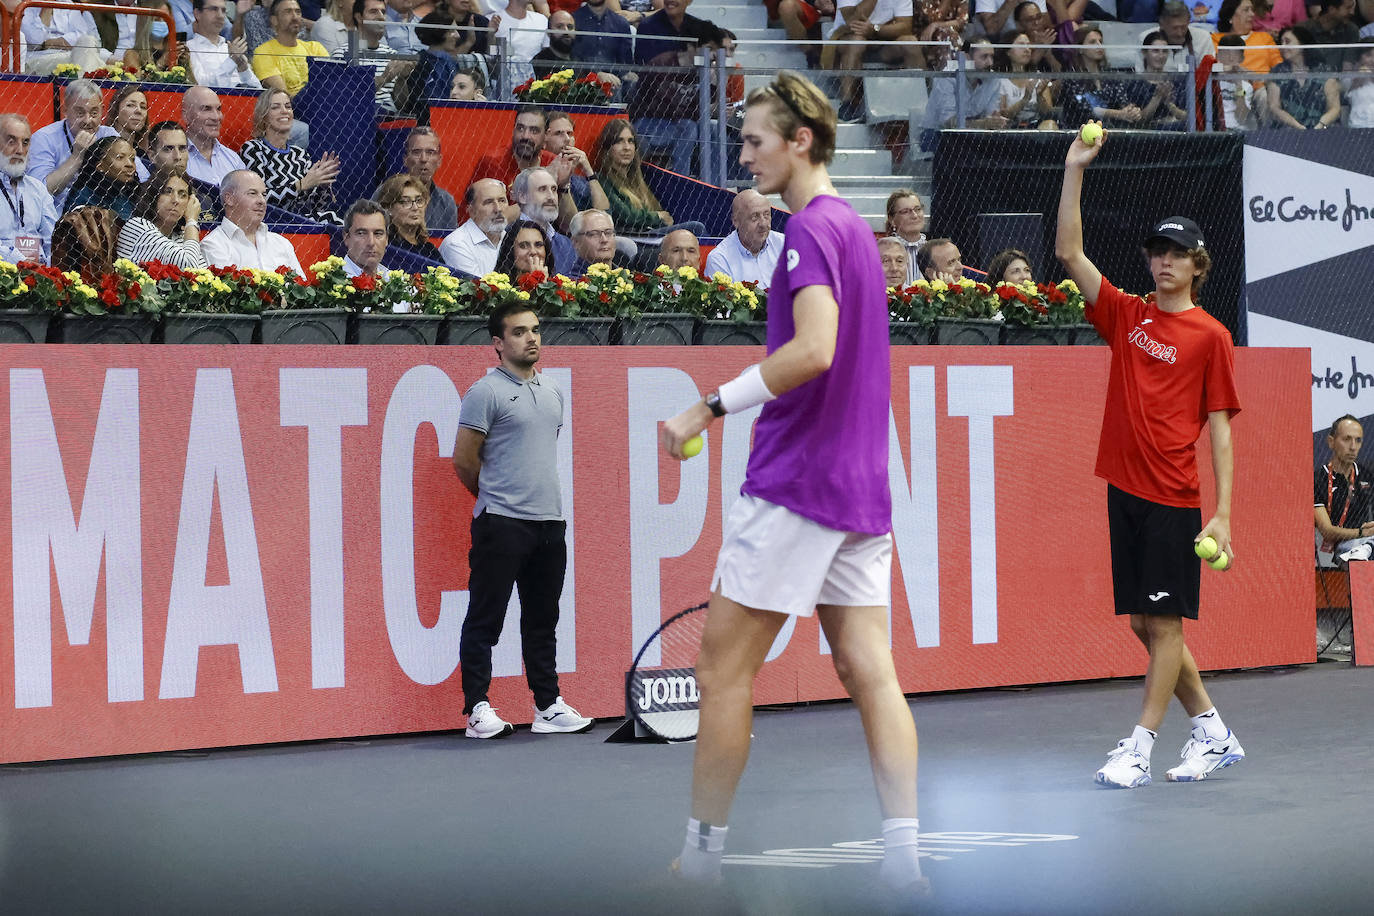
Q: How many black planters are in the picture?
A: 13